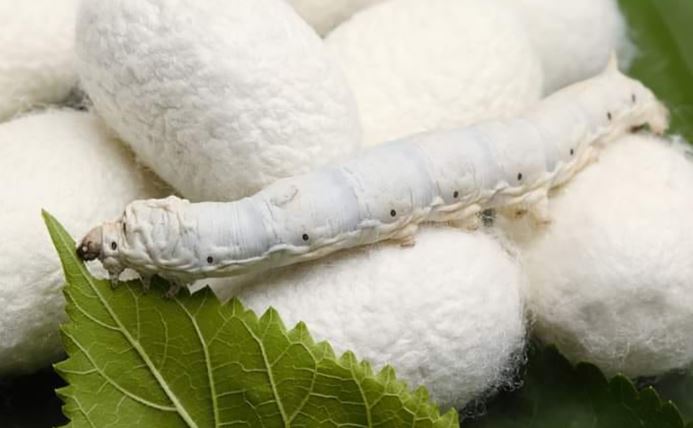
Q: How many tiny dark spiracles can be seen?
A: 9